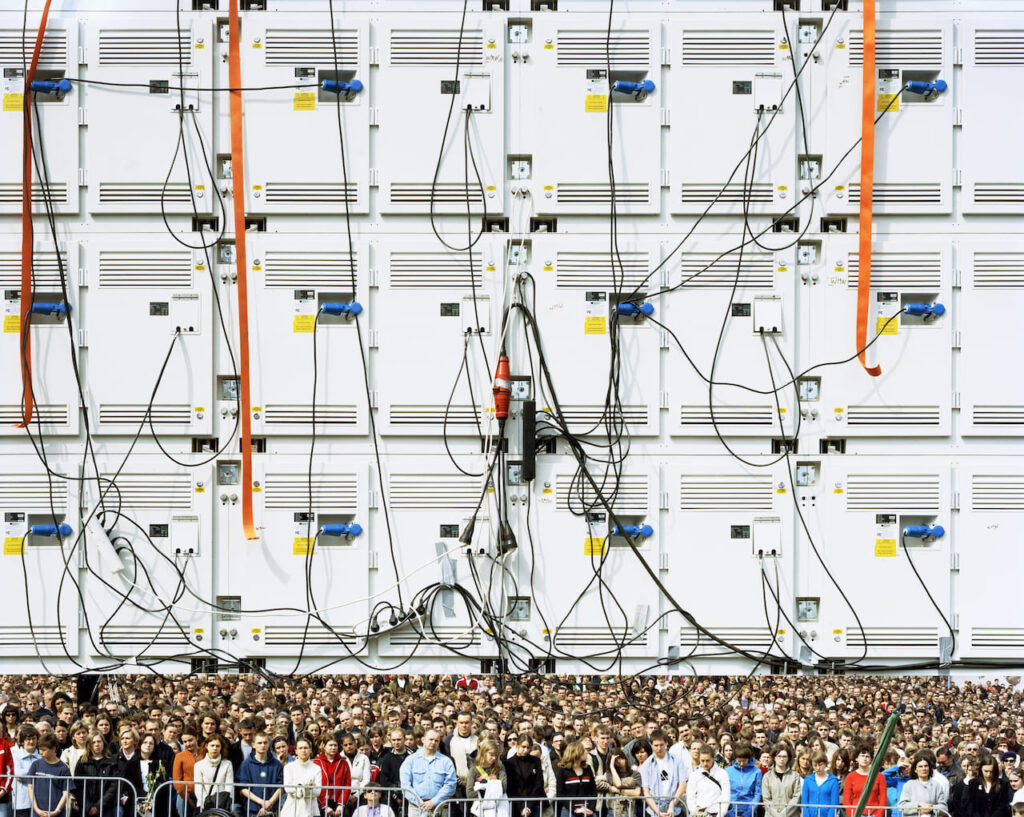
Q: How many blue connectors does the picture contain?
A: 12